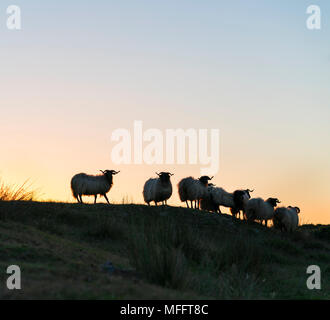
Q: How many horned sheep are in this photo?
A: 7